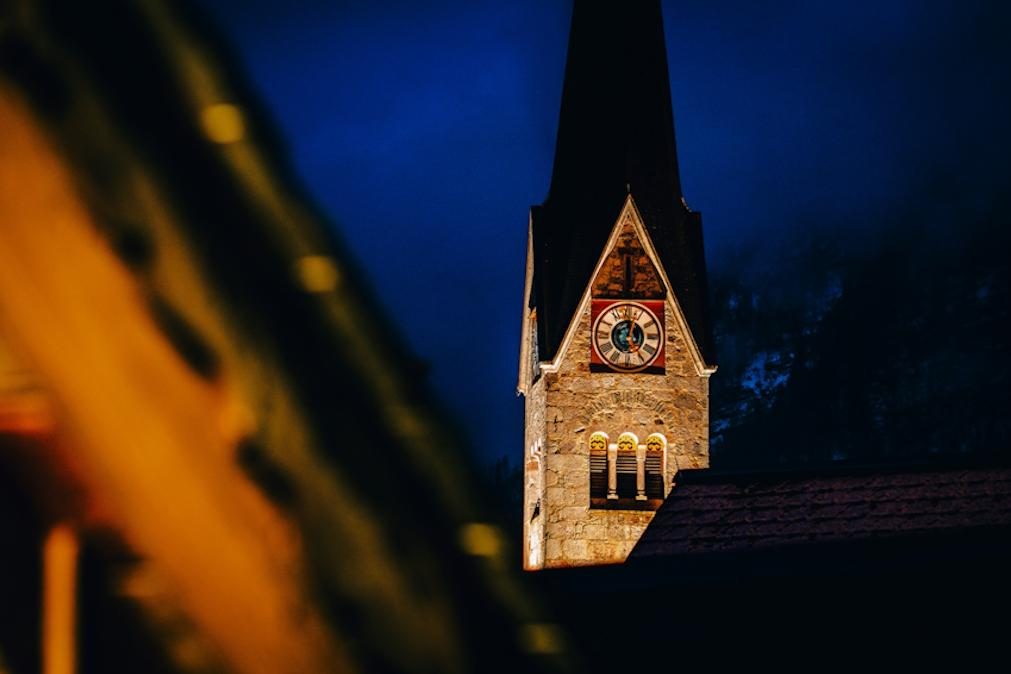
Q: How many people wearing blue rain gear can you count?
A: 0